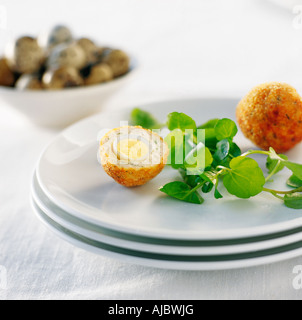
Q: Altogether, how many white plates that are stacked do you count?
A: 3